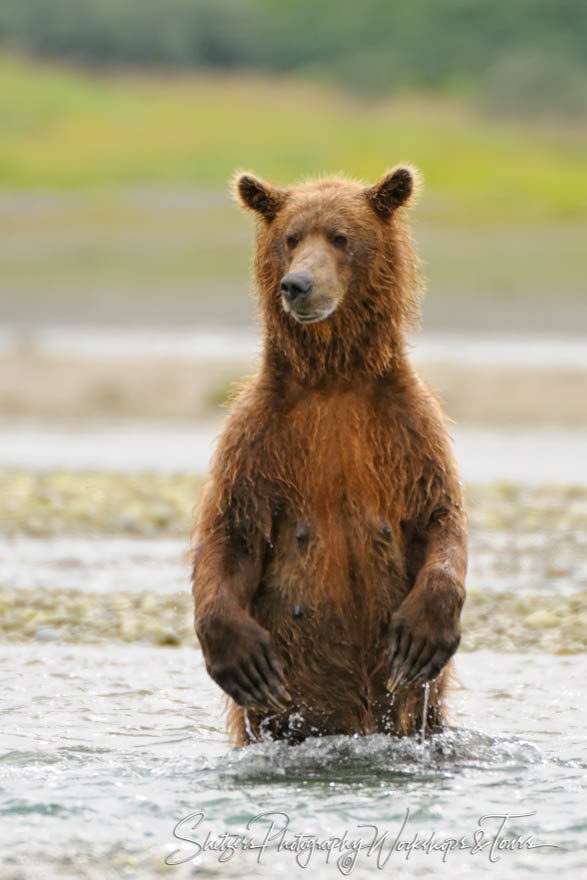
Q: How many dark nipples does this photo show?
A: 3